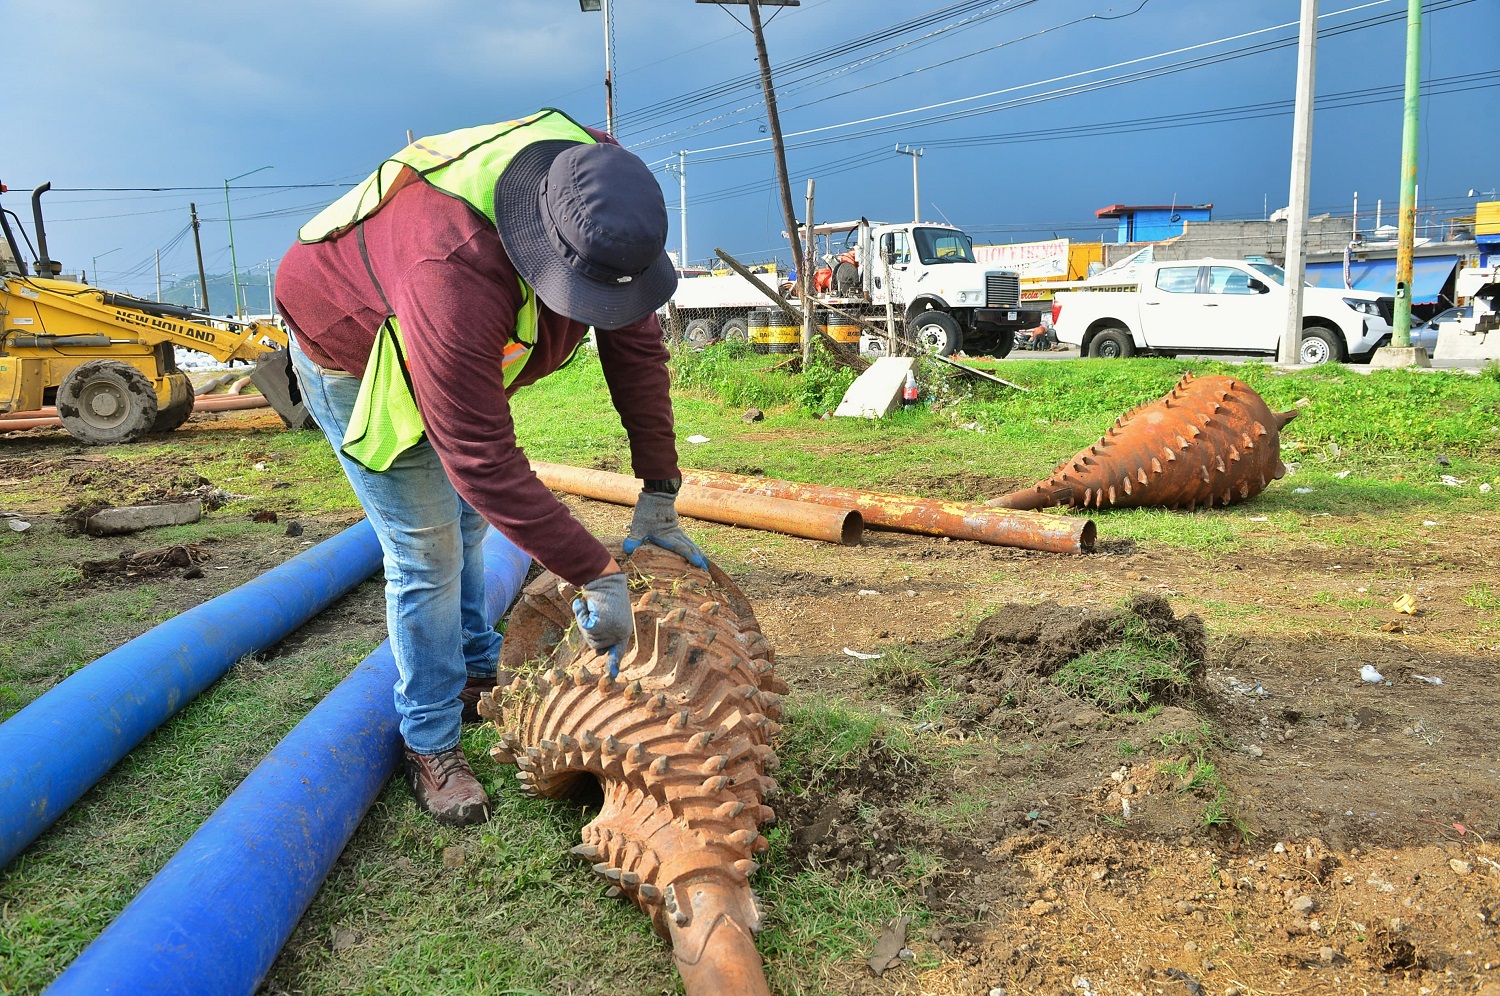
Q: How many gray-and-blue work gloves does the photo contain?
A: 2